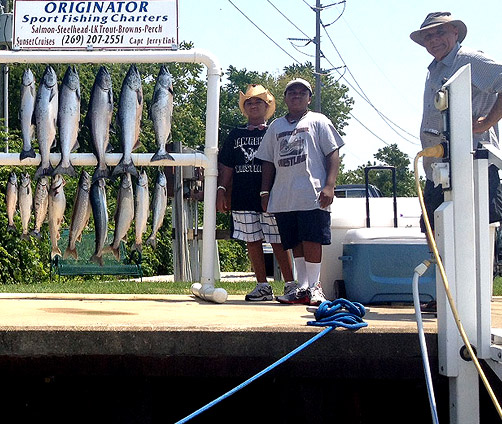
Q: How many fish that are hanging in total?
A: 15